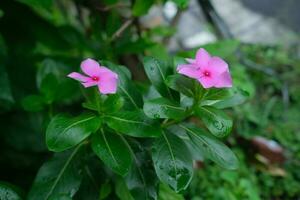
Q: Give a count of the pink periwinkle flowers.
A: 2